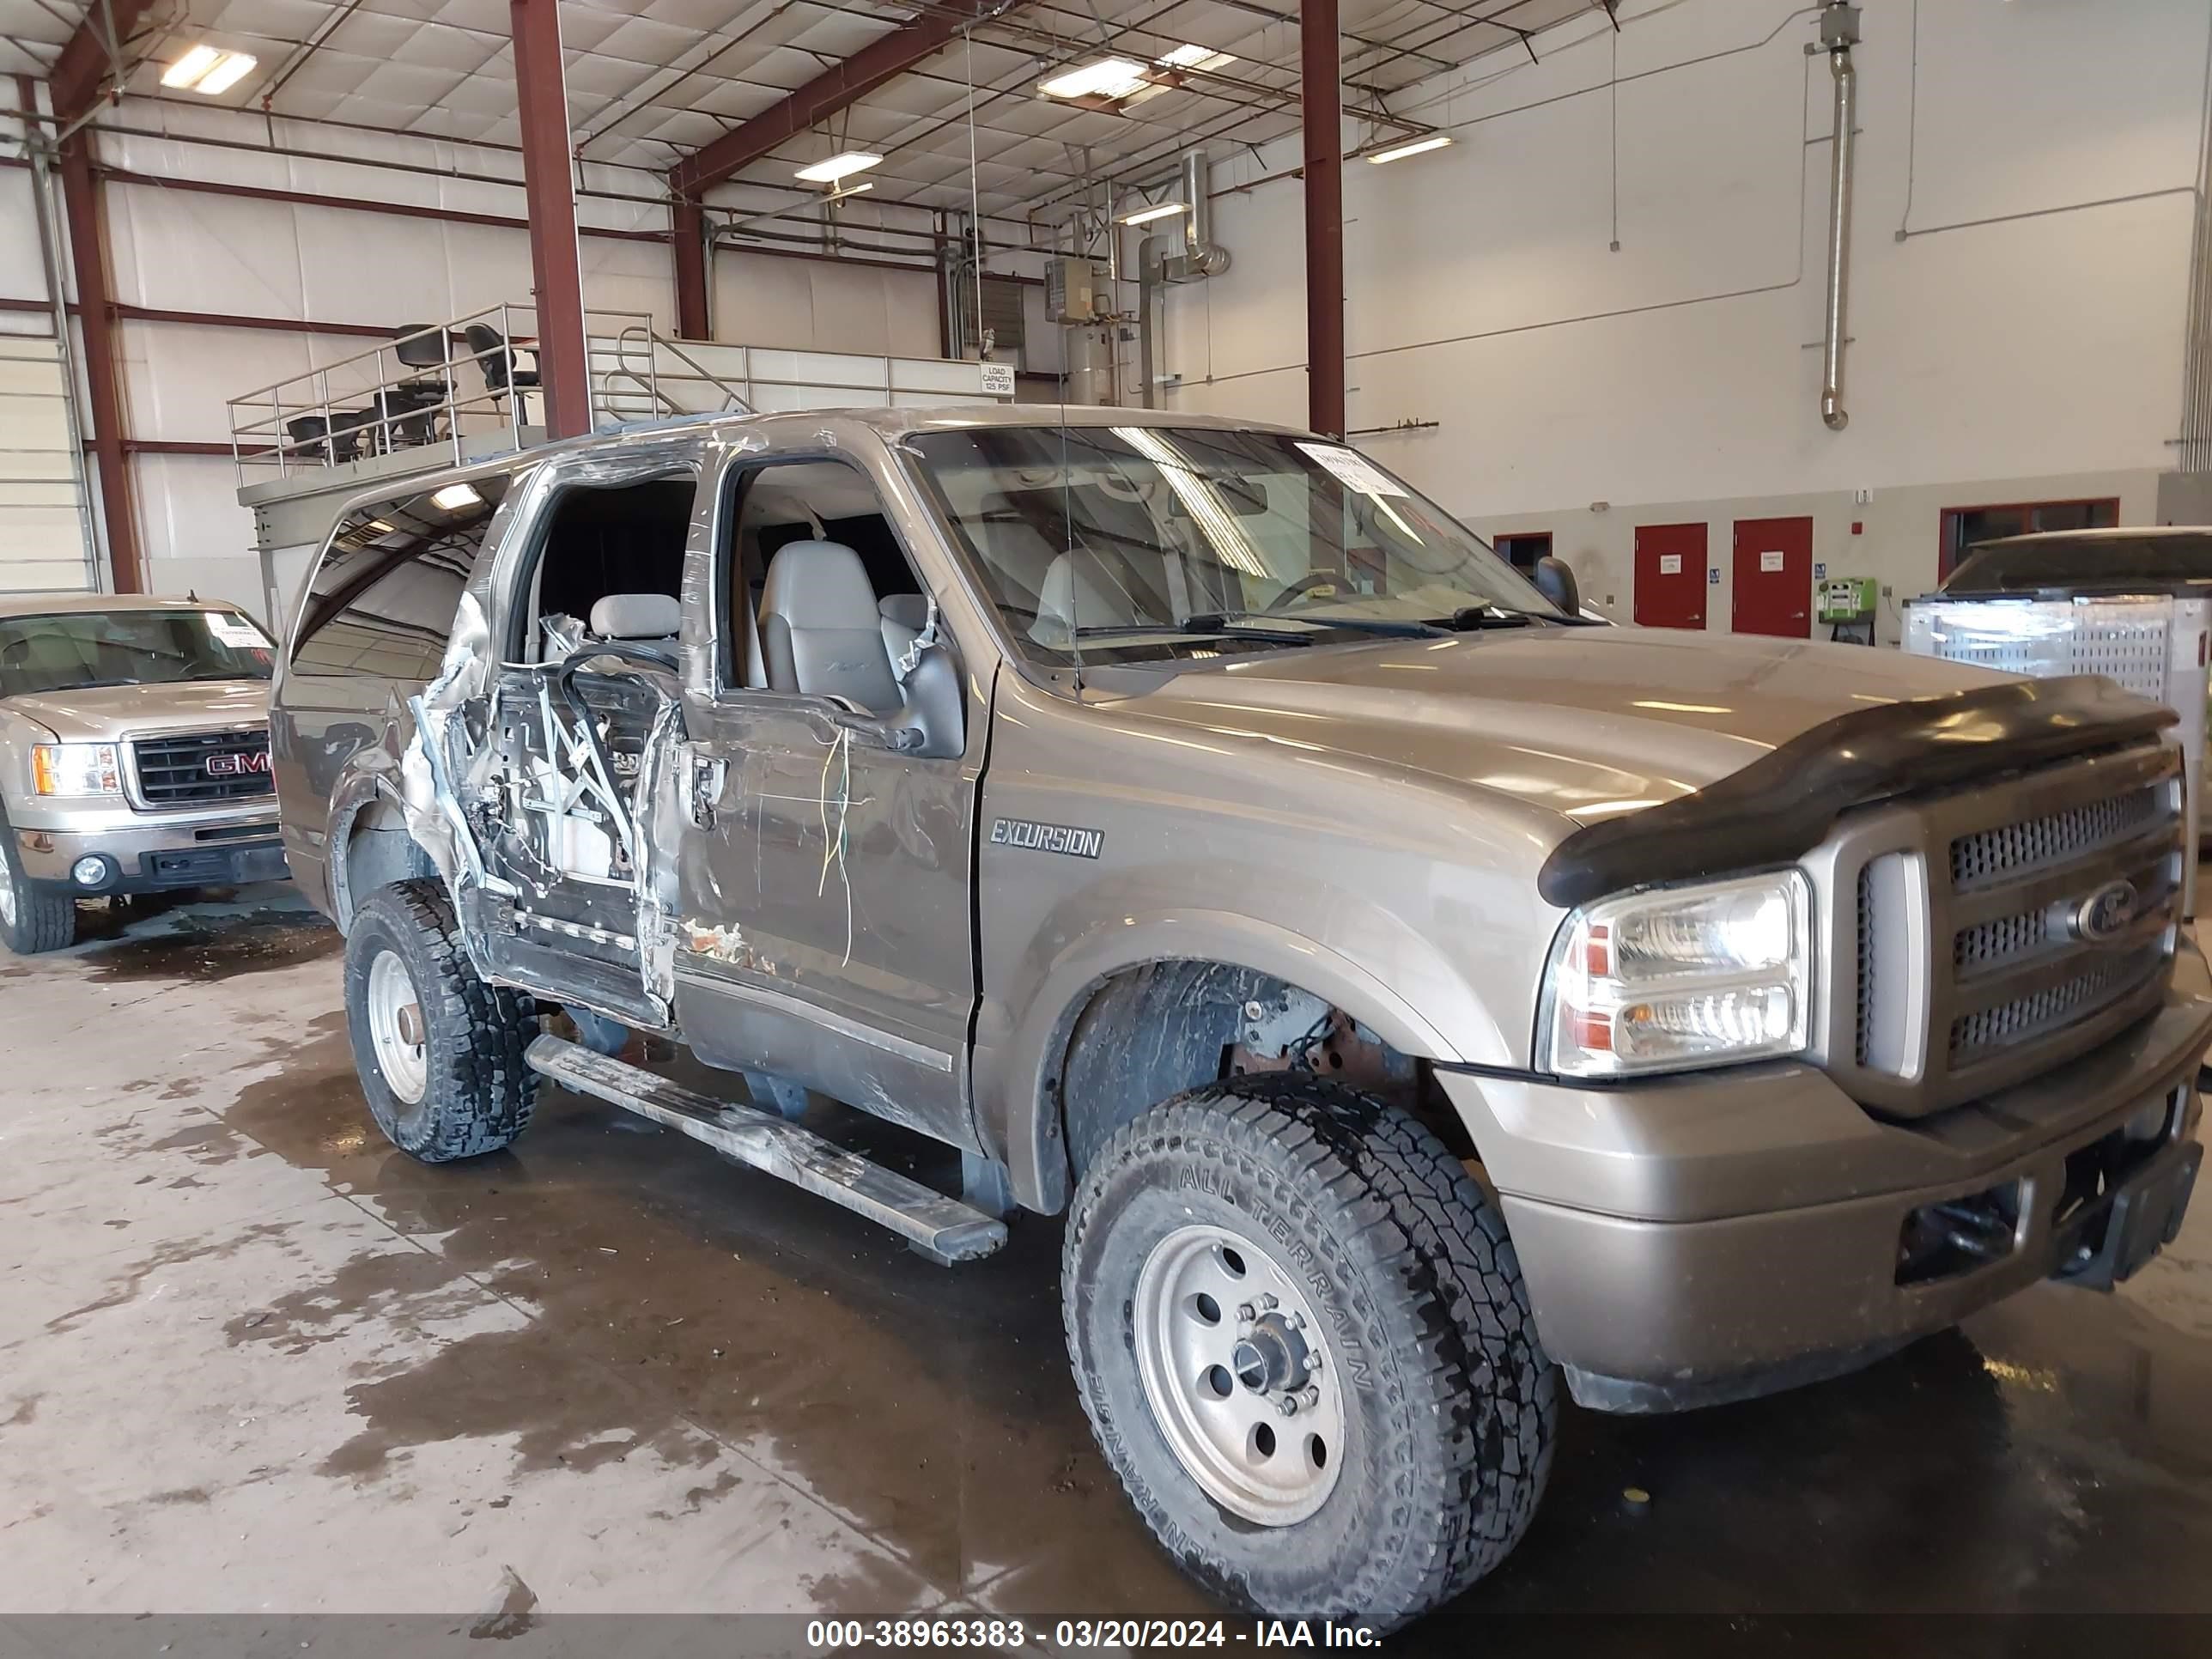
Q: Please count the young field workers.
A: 0